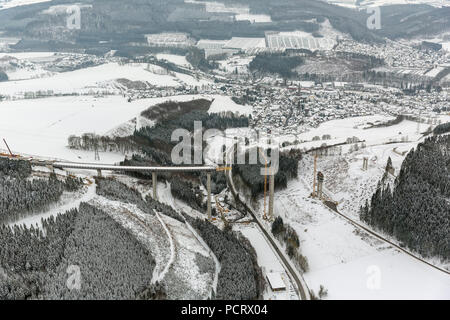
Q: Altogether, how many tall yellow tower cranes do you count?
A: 2